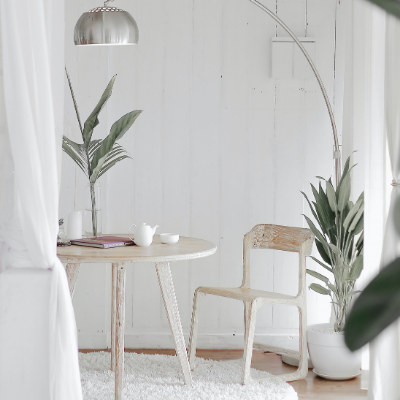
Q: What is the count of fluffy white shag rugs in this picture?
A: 1